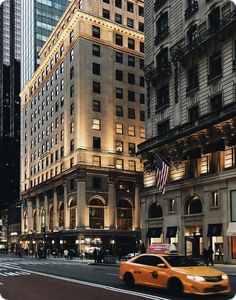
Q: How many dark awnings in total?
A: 3